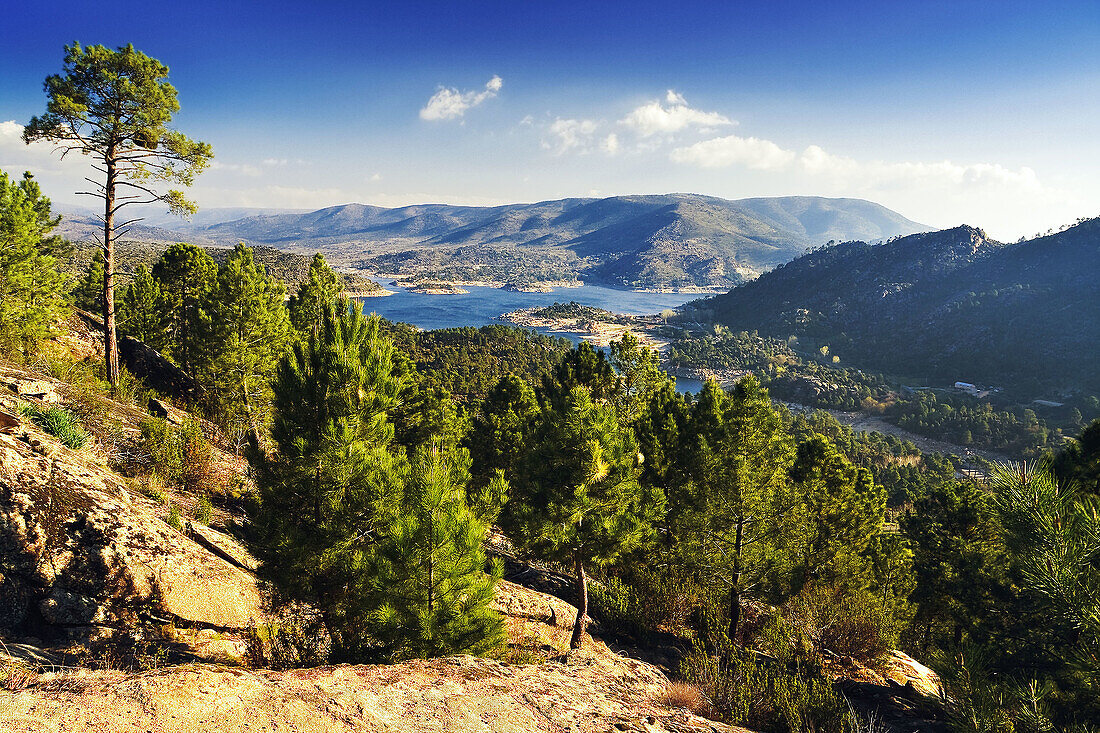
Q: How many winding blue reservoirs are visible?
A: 1